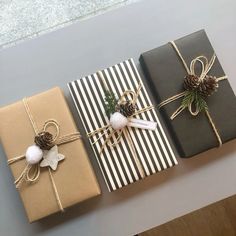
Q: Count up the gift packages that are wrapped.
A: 3